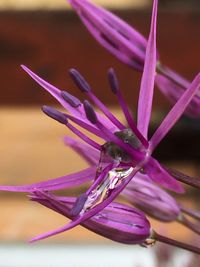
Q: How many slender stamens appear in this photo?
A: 6